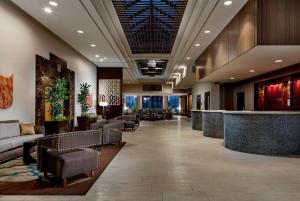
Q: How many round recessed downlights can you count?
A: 14